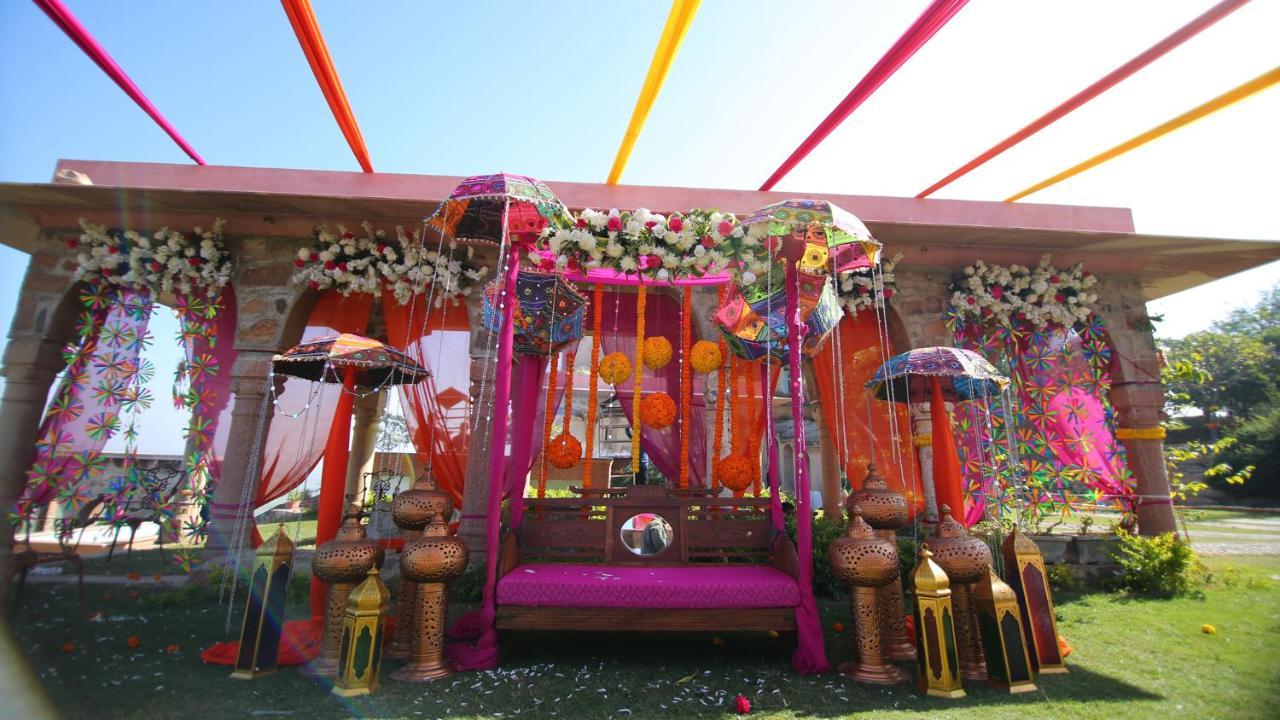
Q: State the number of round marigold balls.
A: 6